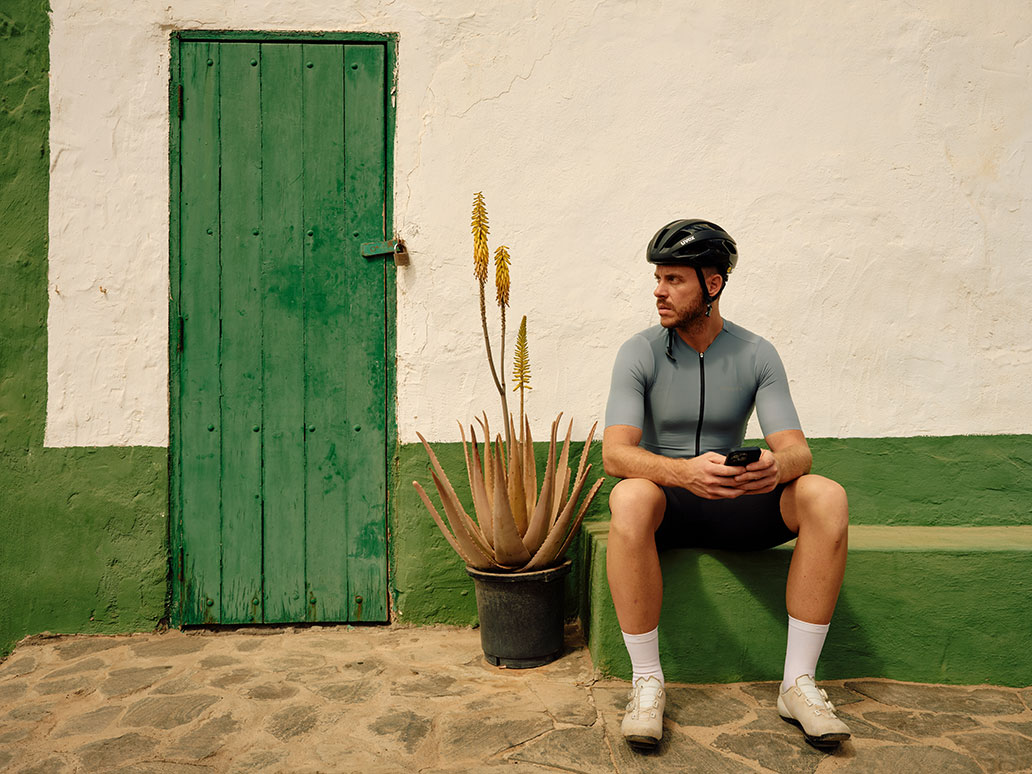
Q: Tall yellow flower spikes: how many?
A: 3